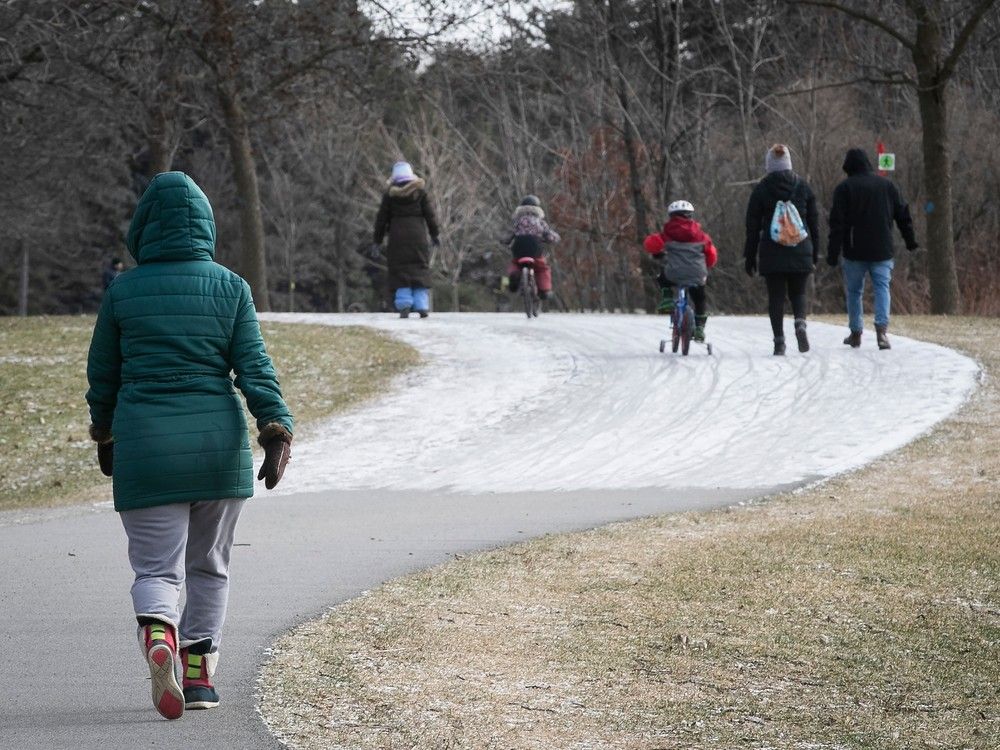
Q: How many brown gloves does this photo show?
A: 2